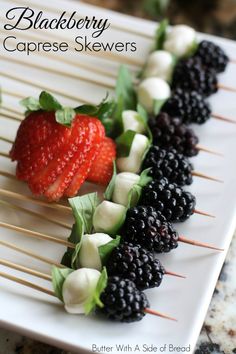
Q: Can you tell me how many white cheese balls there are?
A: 9